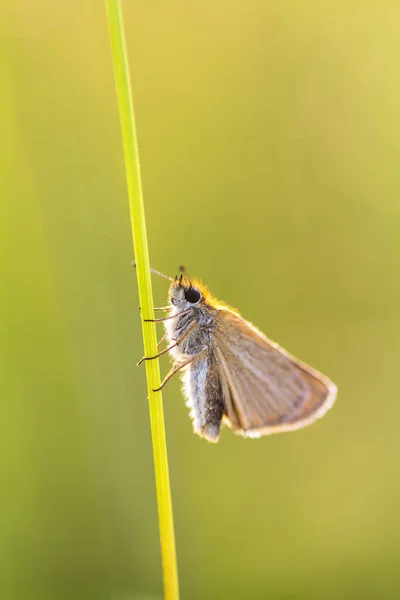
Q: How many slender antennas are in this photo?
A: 2